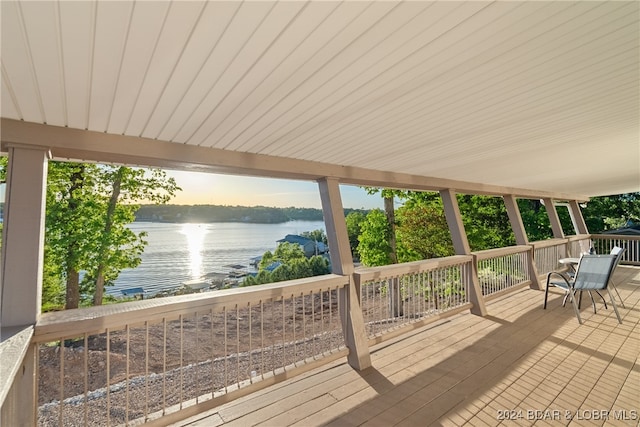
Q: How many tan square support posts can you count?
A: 6